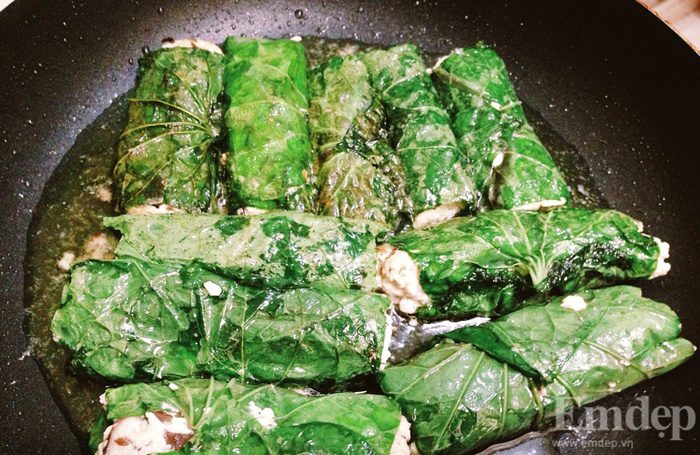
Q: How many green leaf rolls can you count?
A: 10